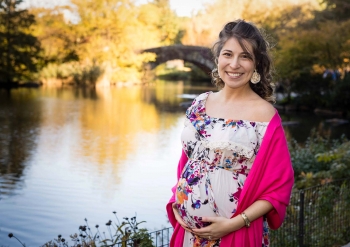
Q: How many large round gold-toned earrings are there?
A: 2